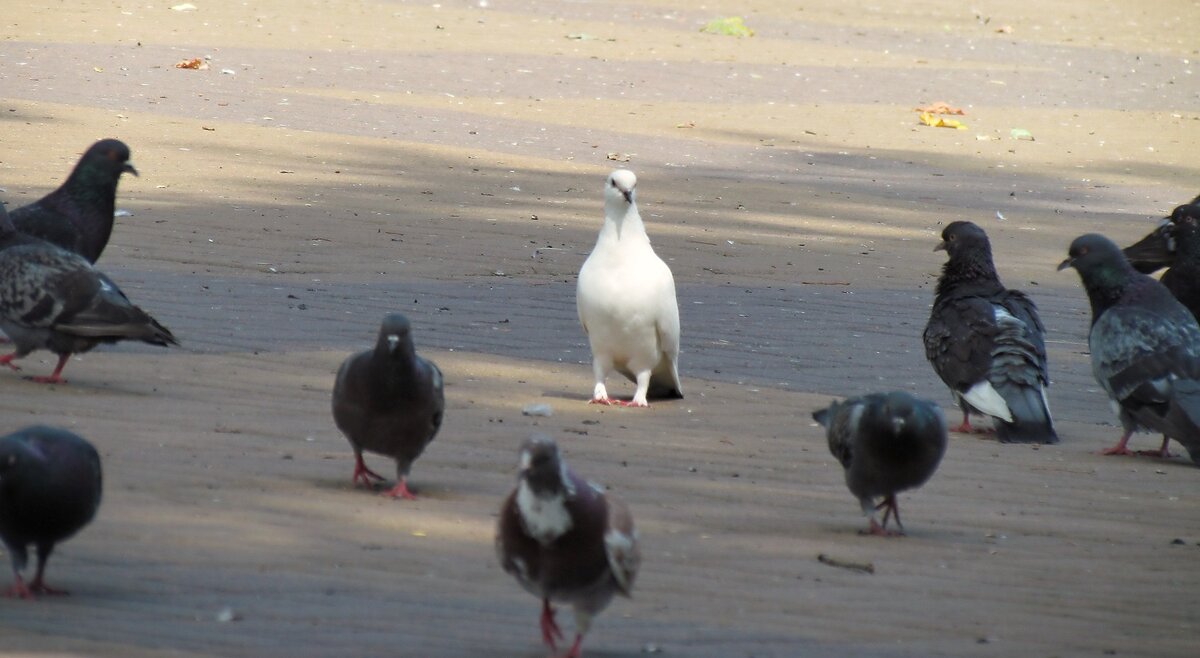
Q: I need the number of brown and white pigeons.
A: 1